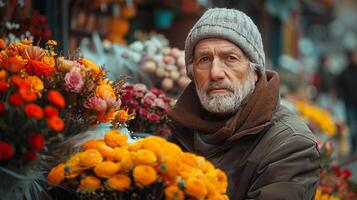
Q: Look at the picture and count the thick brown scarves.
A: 1